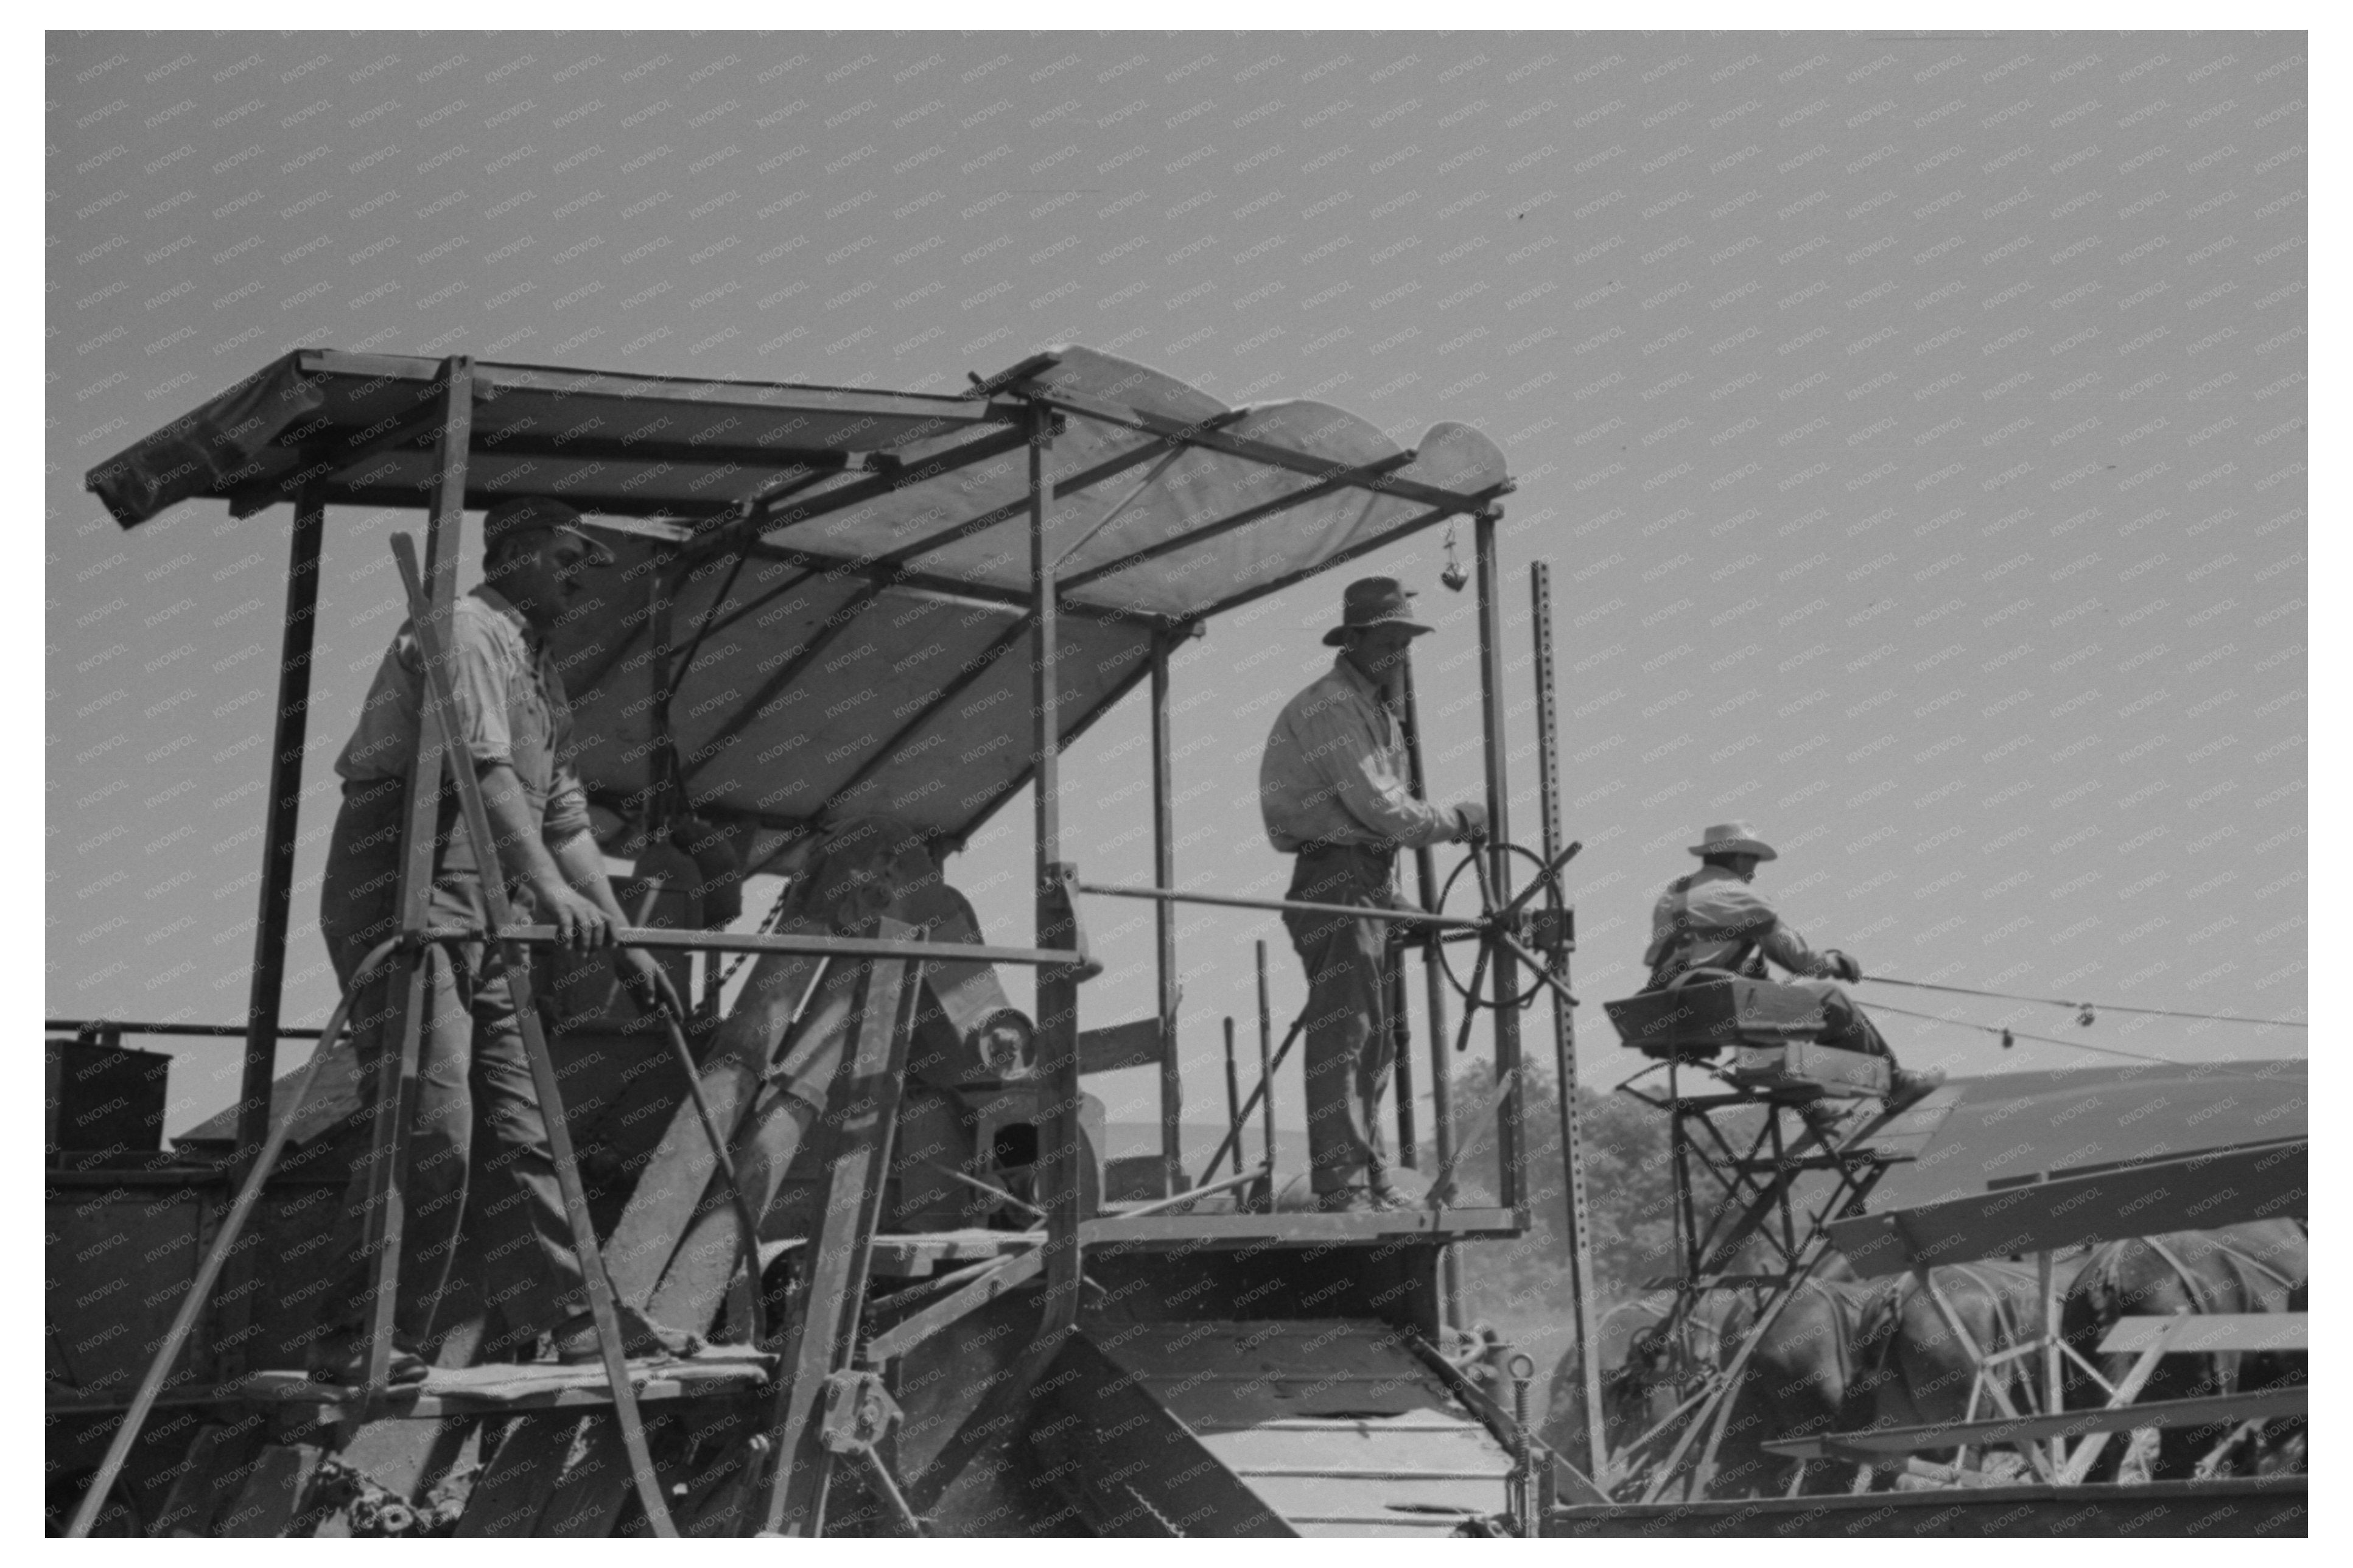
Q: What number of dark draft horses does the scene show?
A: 4